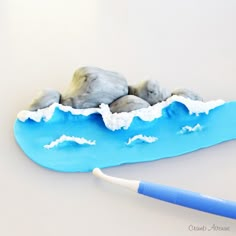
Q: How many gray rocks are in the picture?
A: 5